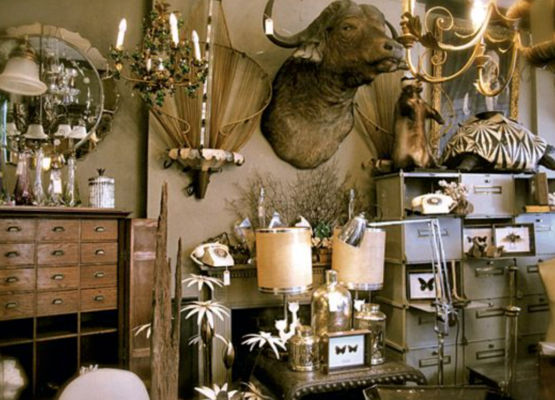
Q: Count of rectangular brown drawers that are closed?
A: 12